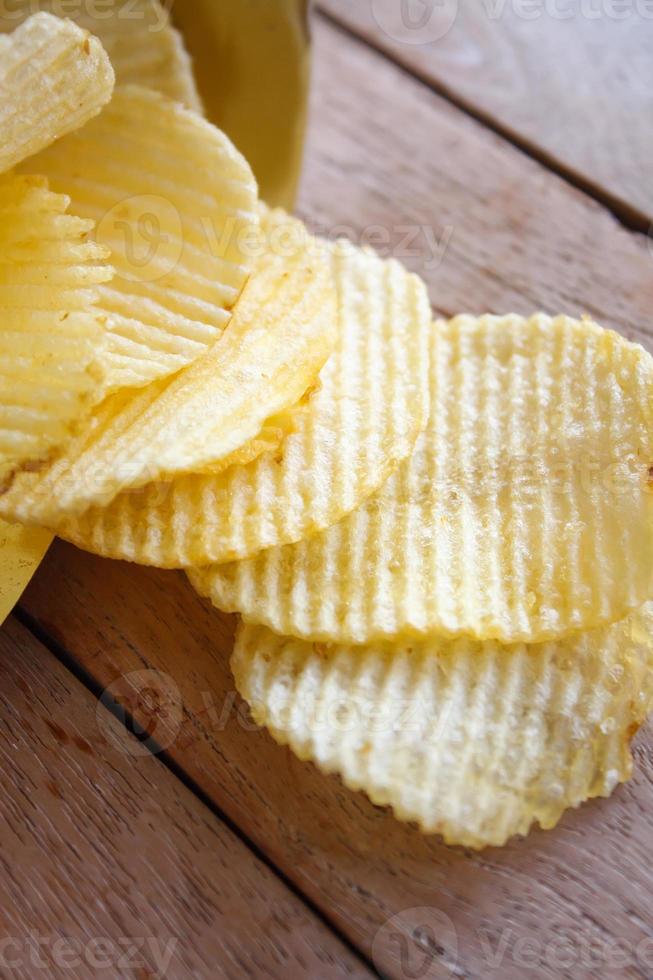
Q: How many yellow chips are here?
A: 8